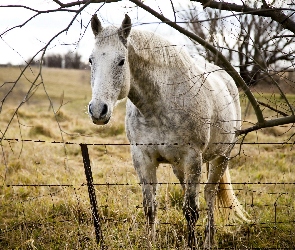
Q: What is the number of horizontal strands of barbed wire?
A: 2